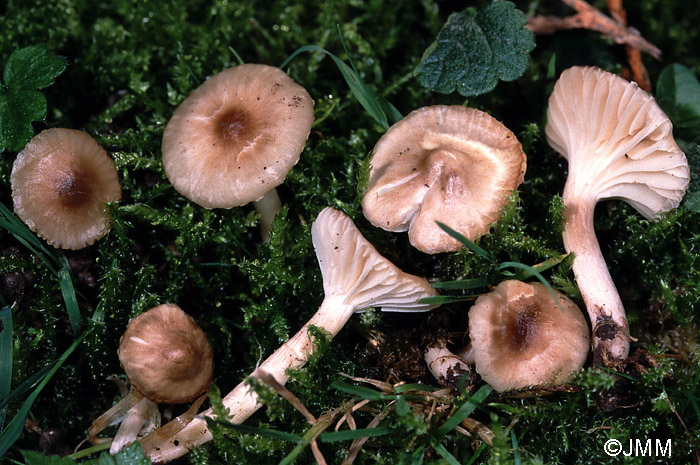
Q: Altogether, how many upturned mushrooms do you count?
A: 2